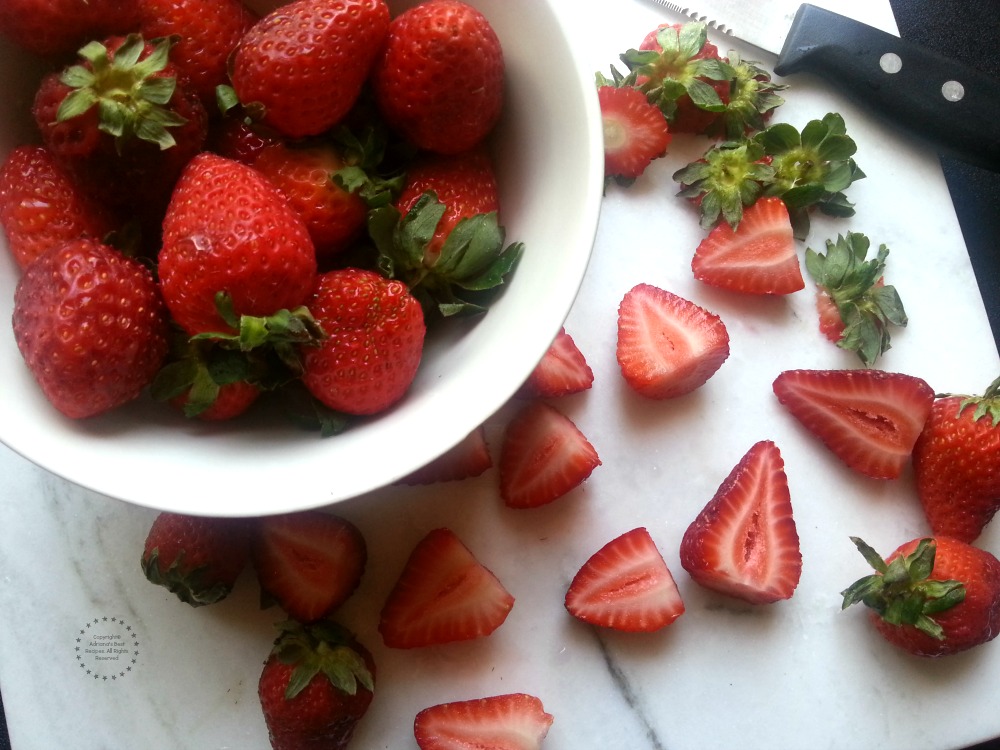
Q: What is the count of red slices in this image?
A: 11